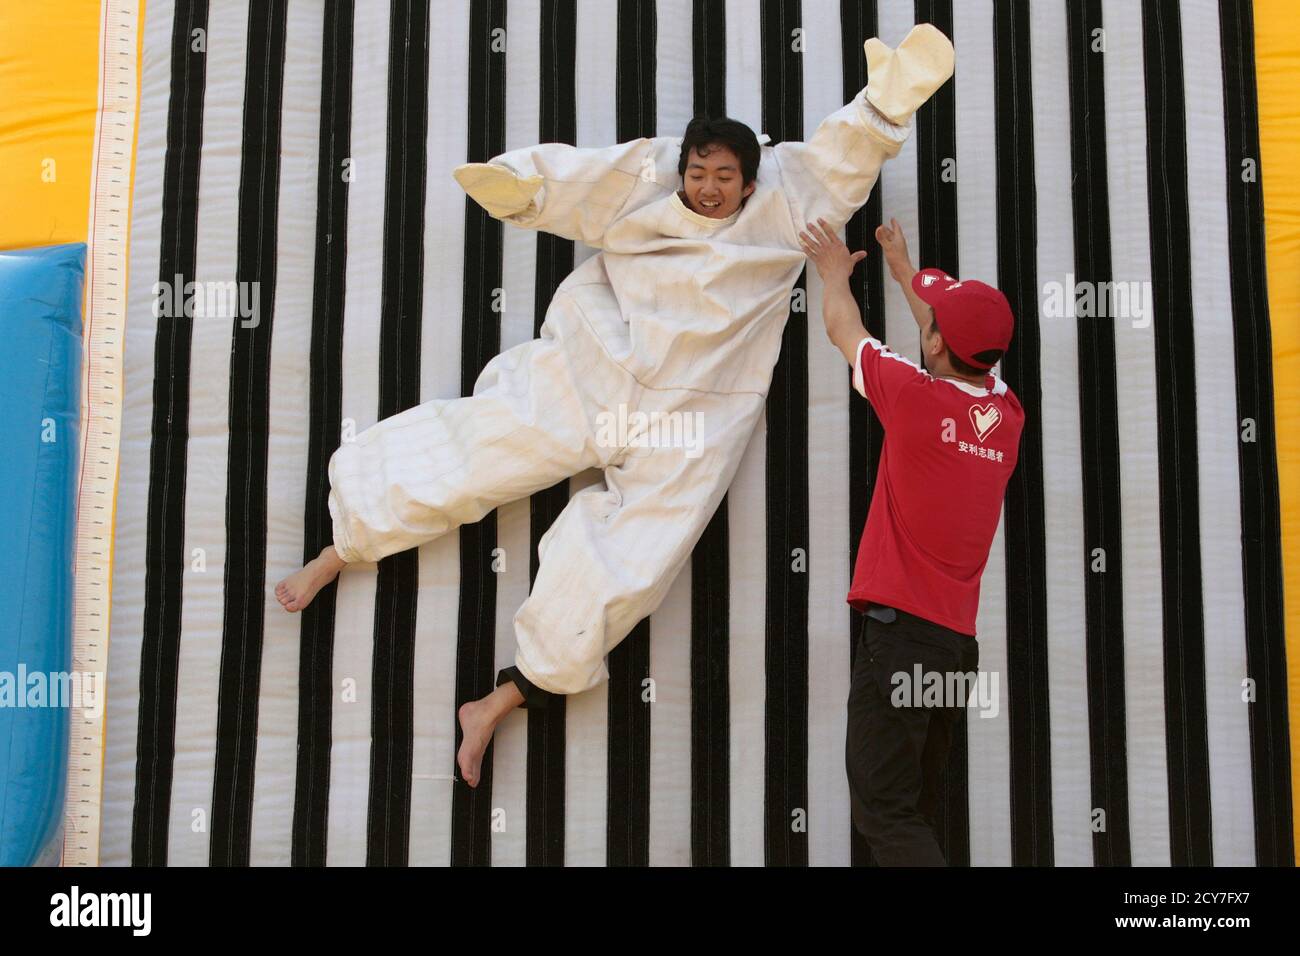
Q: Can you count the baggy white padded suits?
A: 1